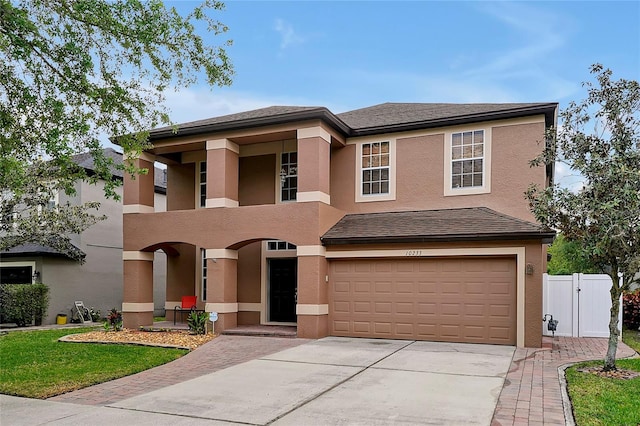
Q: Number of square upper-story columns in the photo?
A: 3